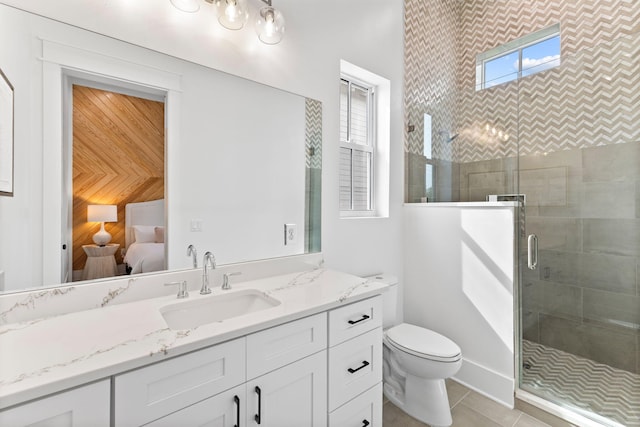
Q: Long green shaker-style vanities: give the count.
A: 0